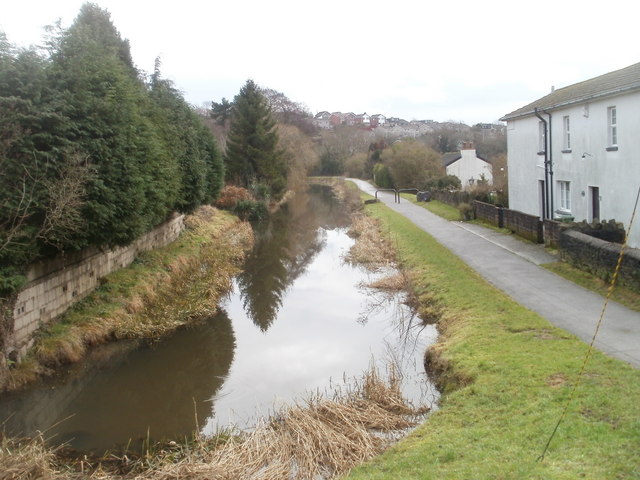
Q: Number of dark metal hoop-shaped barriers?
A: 2